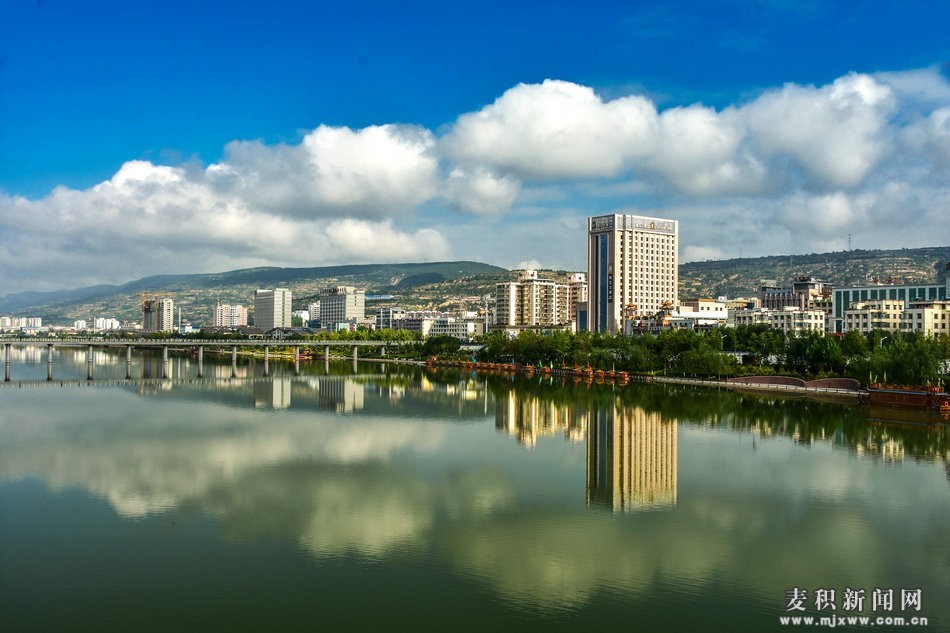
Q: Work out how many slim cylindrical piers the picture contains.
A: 12